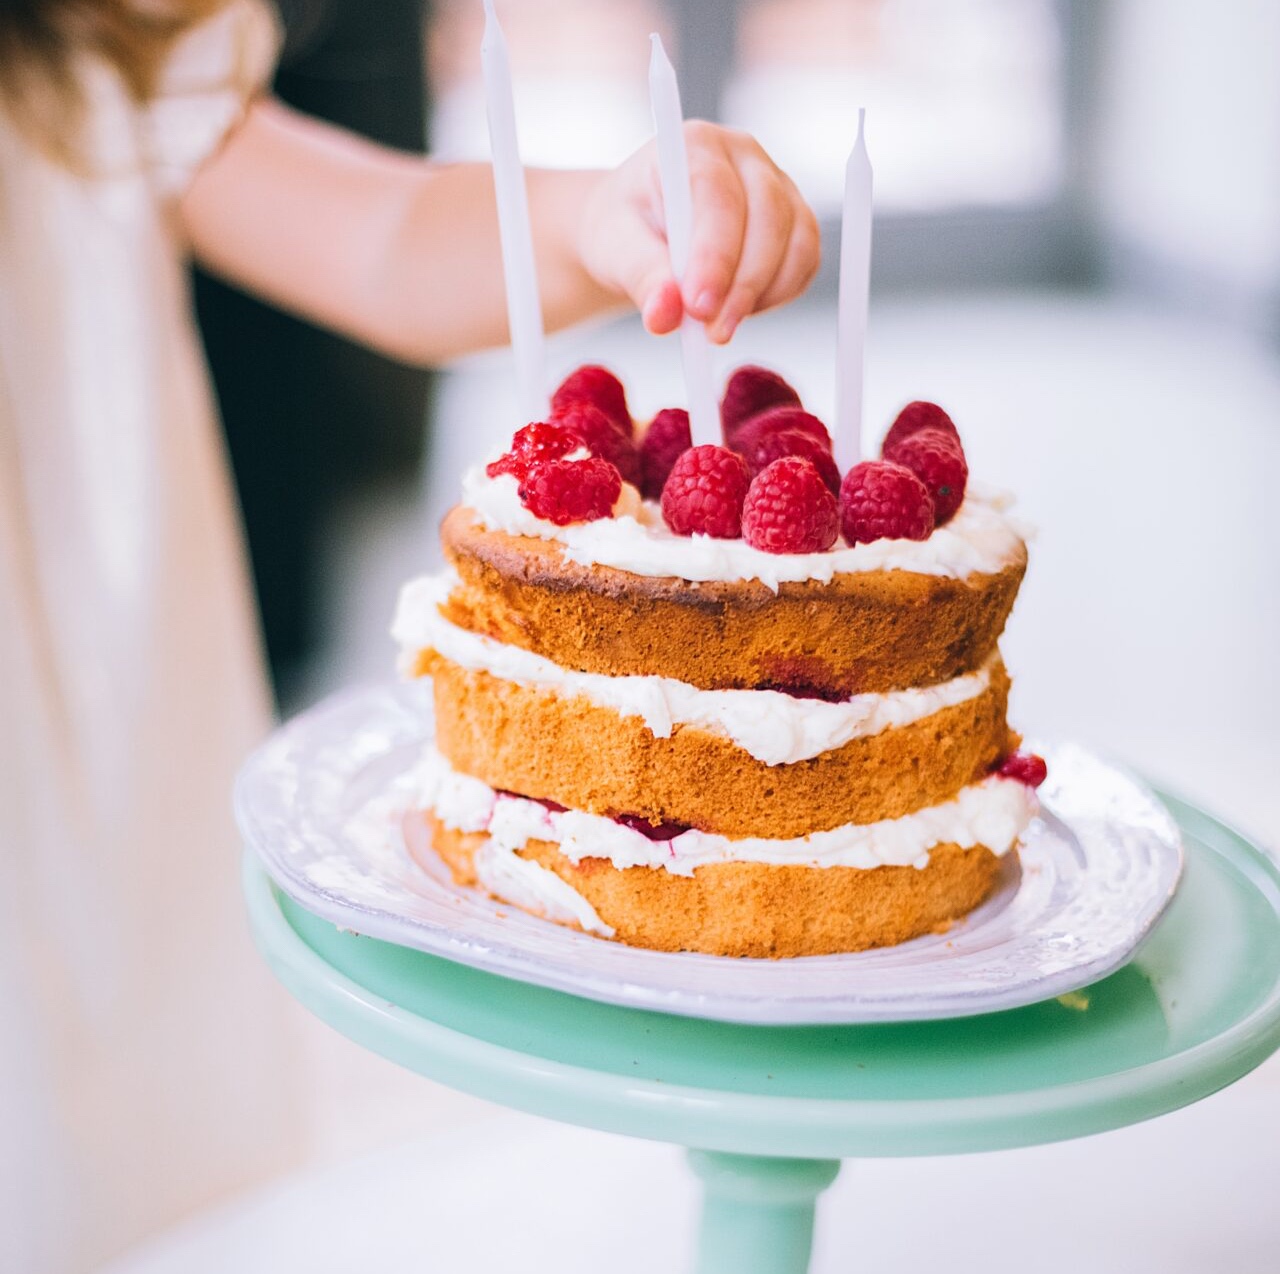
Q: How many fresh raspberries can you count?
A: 13